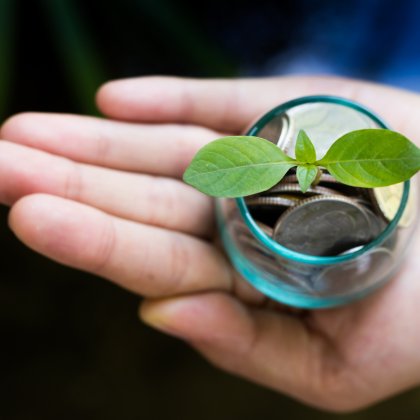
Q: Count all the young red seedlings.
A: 0